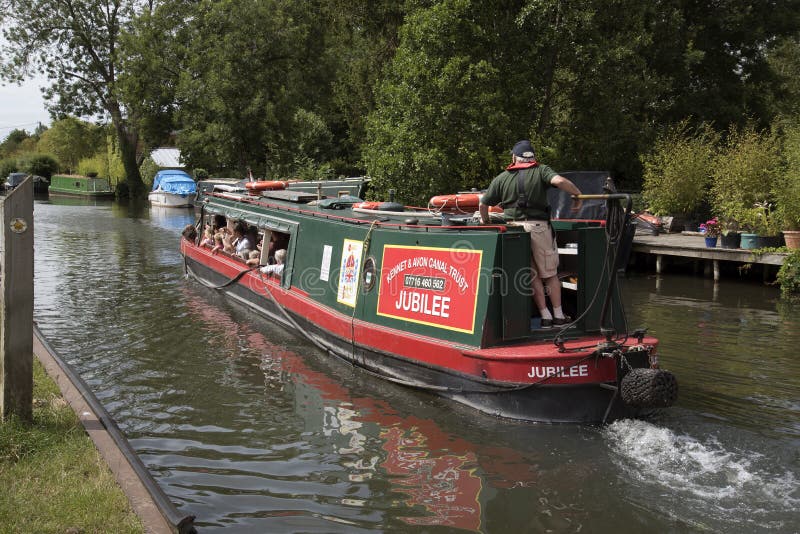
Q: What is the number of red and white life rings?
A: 3